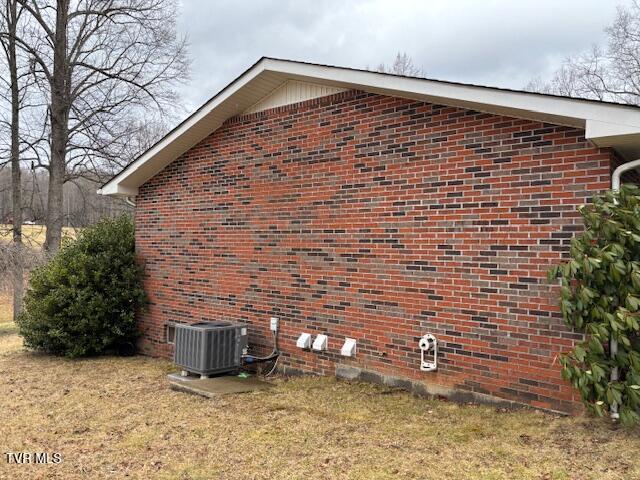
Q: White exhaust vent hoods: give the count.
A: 3